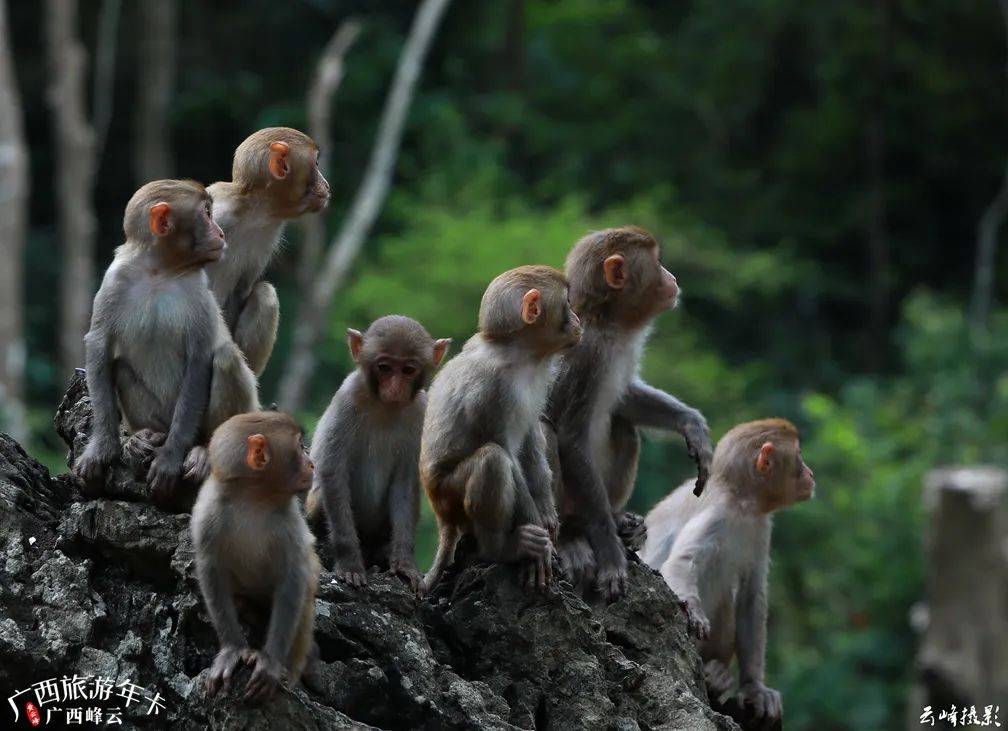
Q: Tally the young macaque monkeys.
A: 7